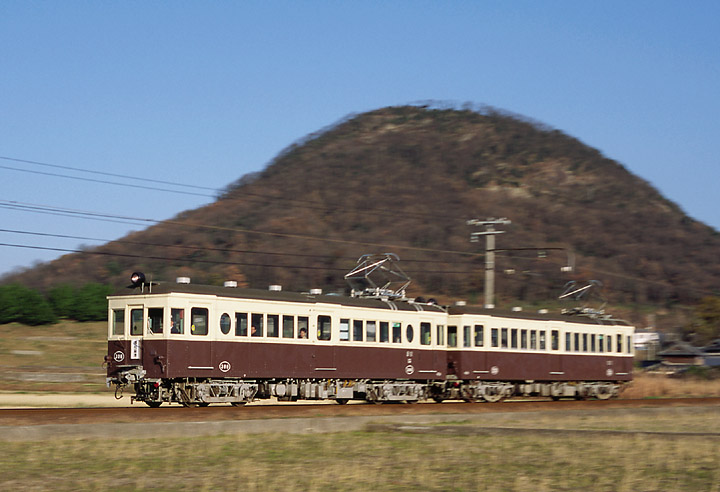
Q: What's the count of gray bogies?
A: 4